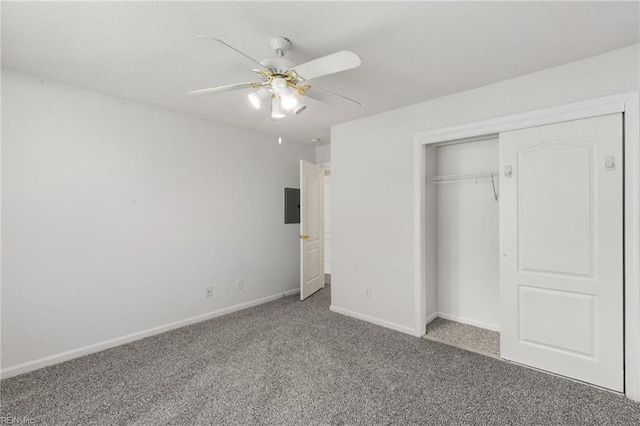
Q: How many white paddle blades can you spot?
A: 4